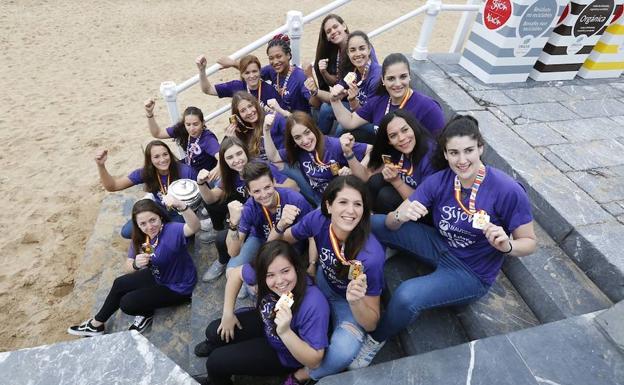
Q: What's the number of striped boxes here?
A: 3